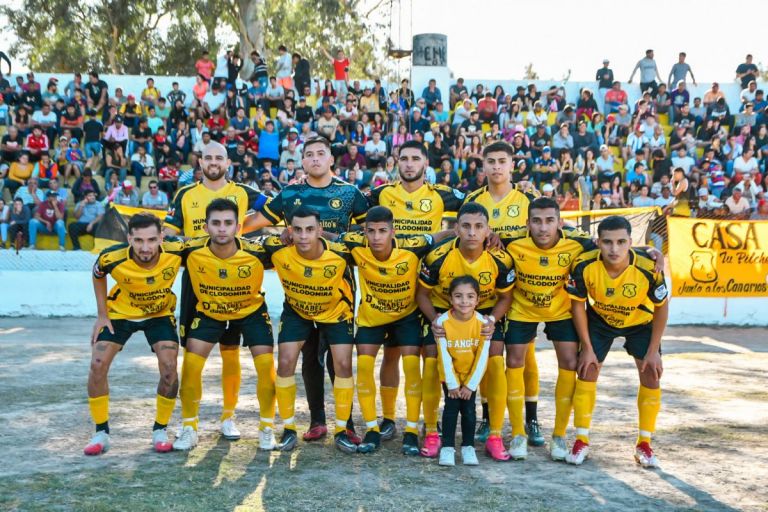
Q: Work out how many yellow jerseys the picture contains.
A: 10